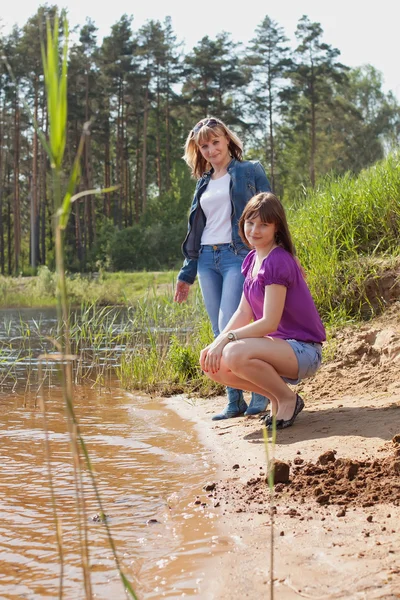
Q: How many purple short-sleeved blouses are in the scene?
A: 1